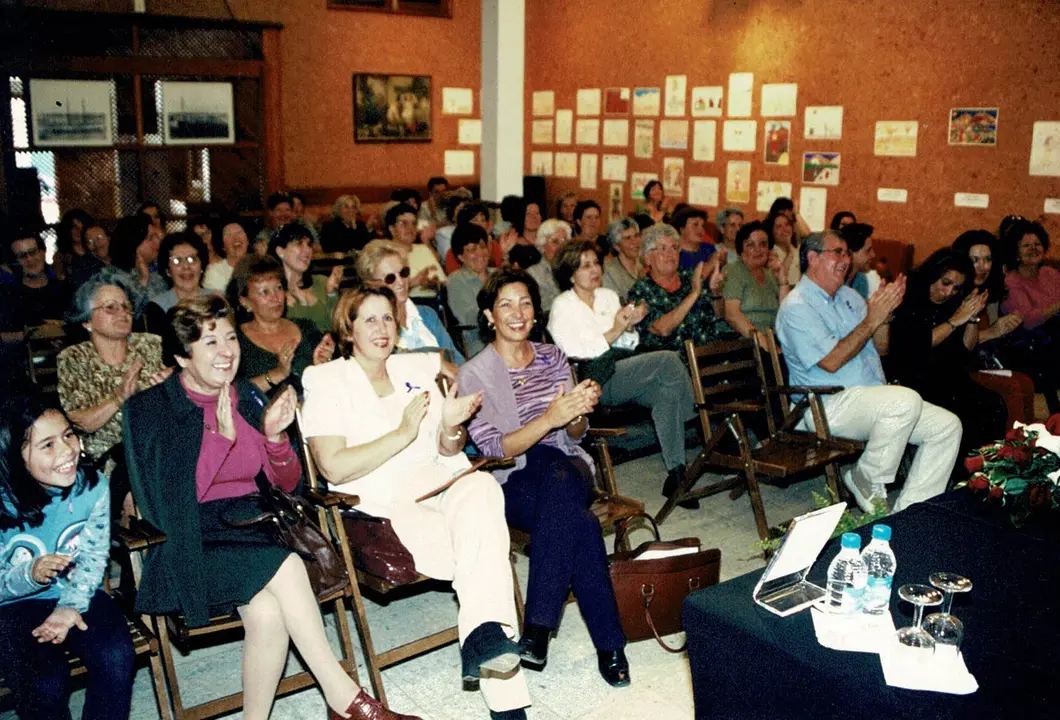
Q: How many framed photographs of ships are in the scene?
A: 2